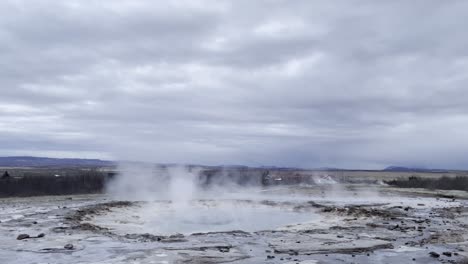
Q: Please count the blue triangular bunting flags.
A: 0